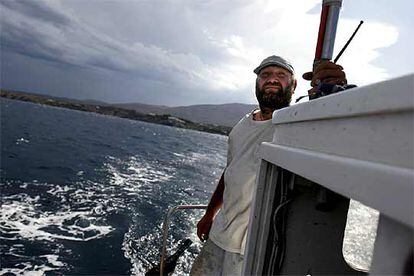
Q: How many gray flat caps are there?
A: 1